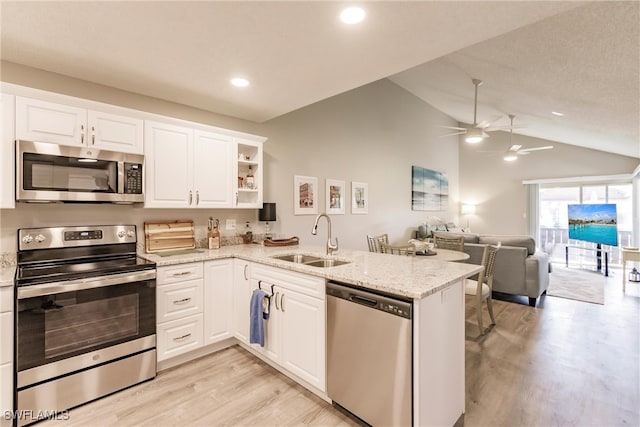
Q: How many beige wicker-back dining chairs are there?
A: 4